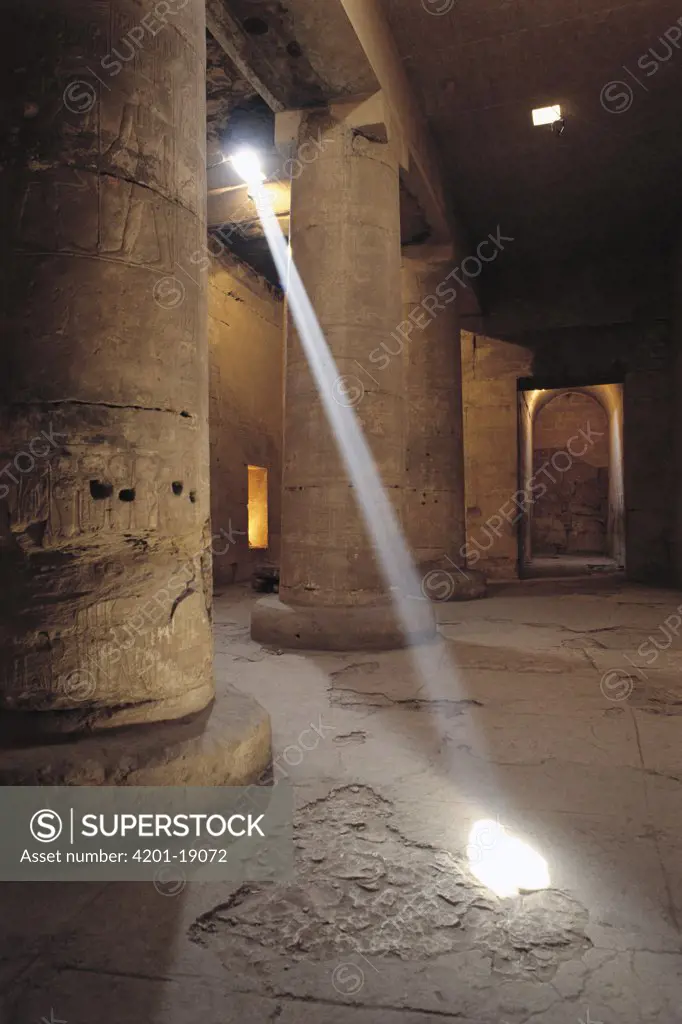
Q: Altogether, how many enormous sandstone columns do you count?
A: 3